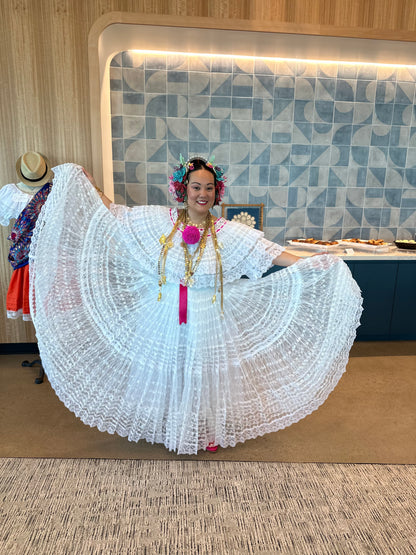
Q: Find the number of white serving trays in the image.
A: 2